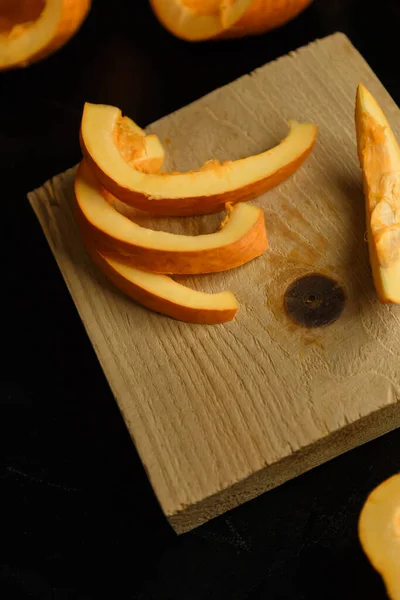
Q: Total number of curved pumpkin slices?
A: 3